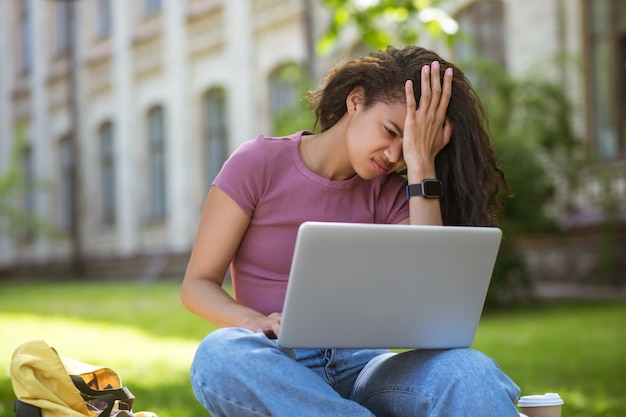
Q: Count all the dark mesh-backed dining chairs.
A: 0